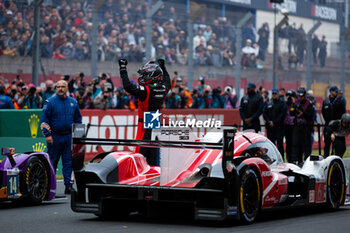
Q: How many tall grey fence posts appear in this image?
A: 8